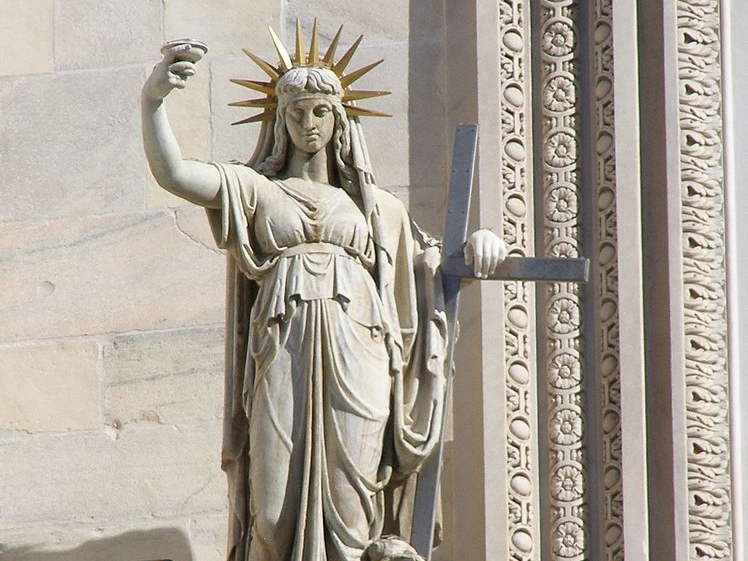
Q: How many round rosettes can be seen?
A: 10